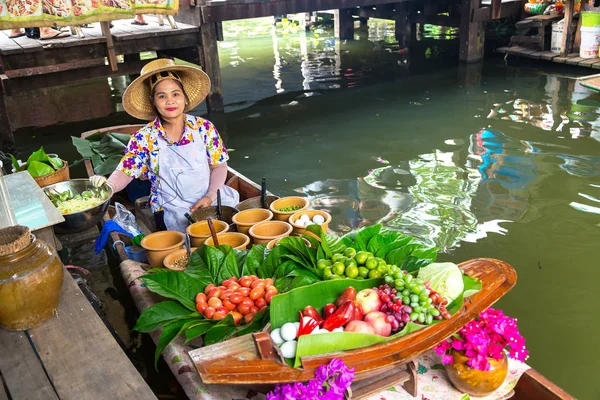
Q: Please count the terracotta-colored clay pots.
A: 9